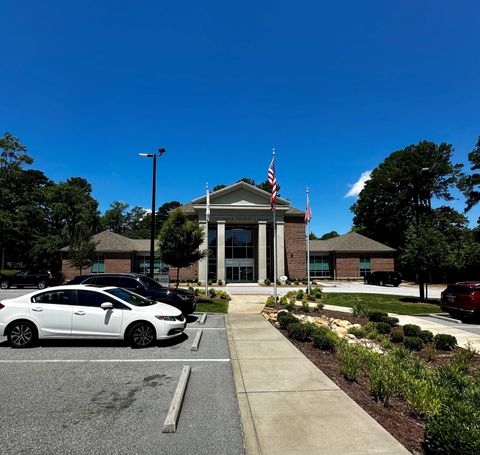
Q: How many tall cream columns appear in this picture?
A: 4